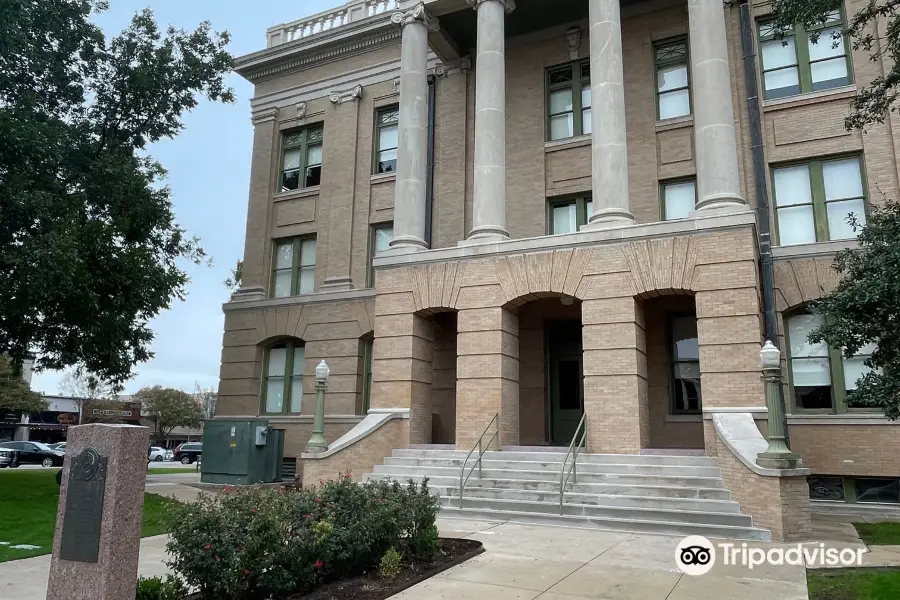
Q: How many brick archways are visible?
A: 3